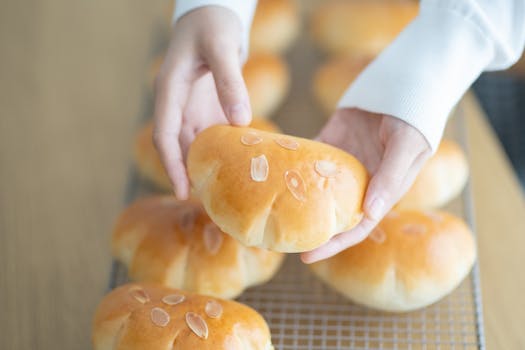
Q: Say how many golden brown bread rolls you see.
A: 10